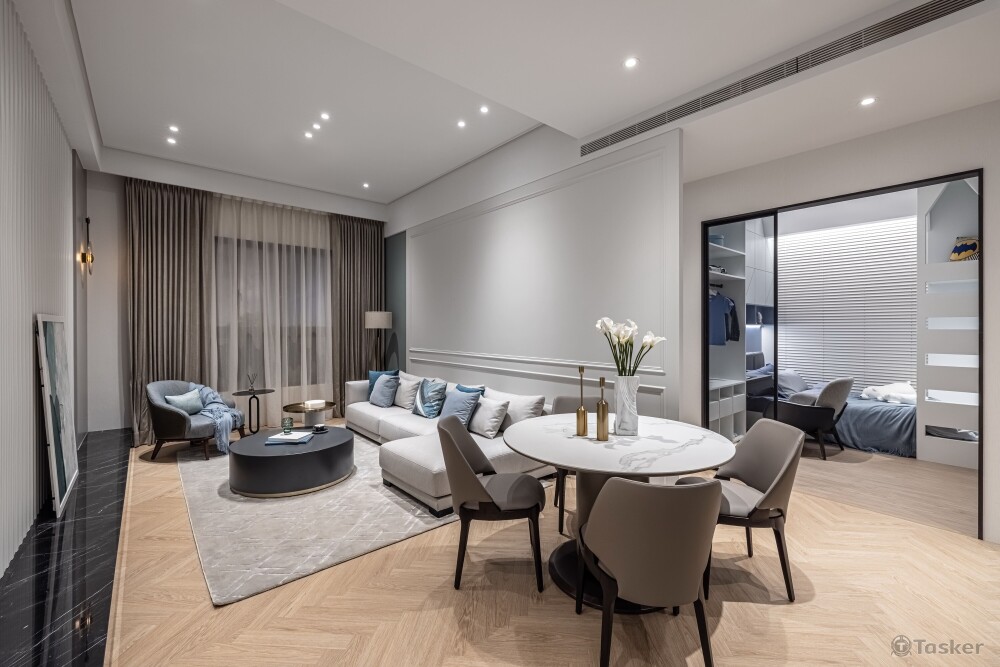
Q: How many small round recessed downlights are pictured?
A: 10